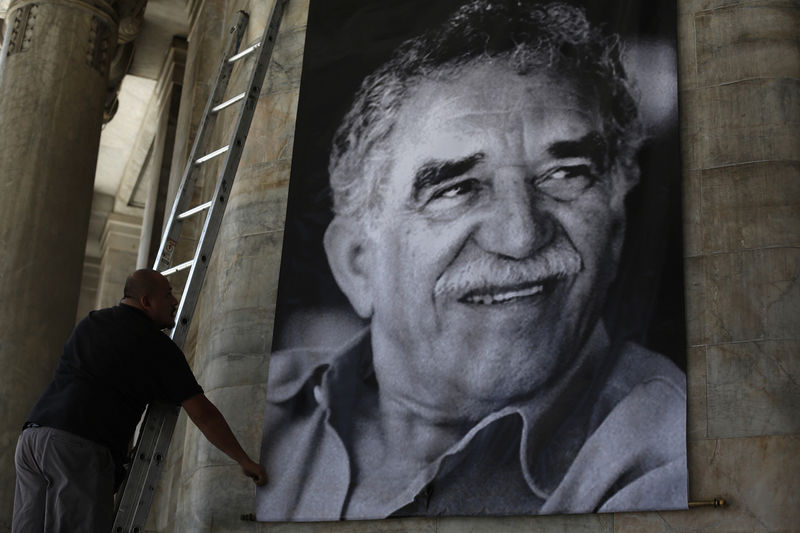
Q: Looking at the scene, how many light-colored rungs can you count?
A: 5